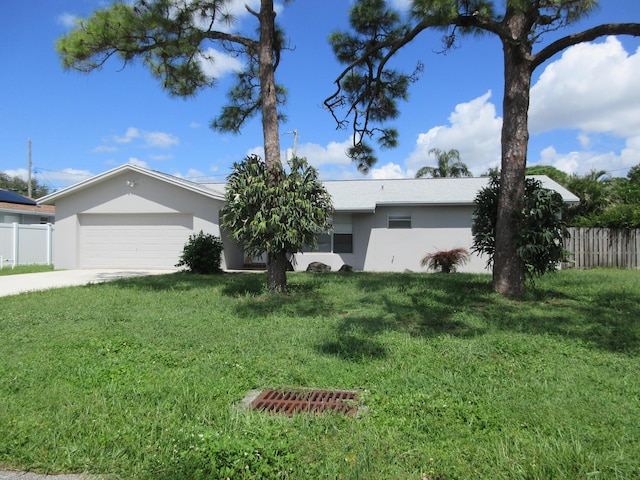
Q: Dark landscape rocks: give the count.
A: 2